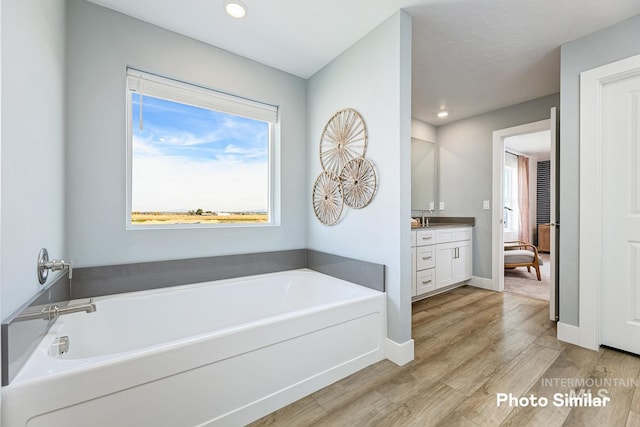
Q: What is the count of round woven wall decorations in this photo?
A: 3